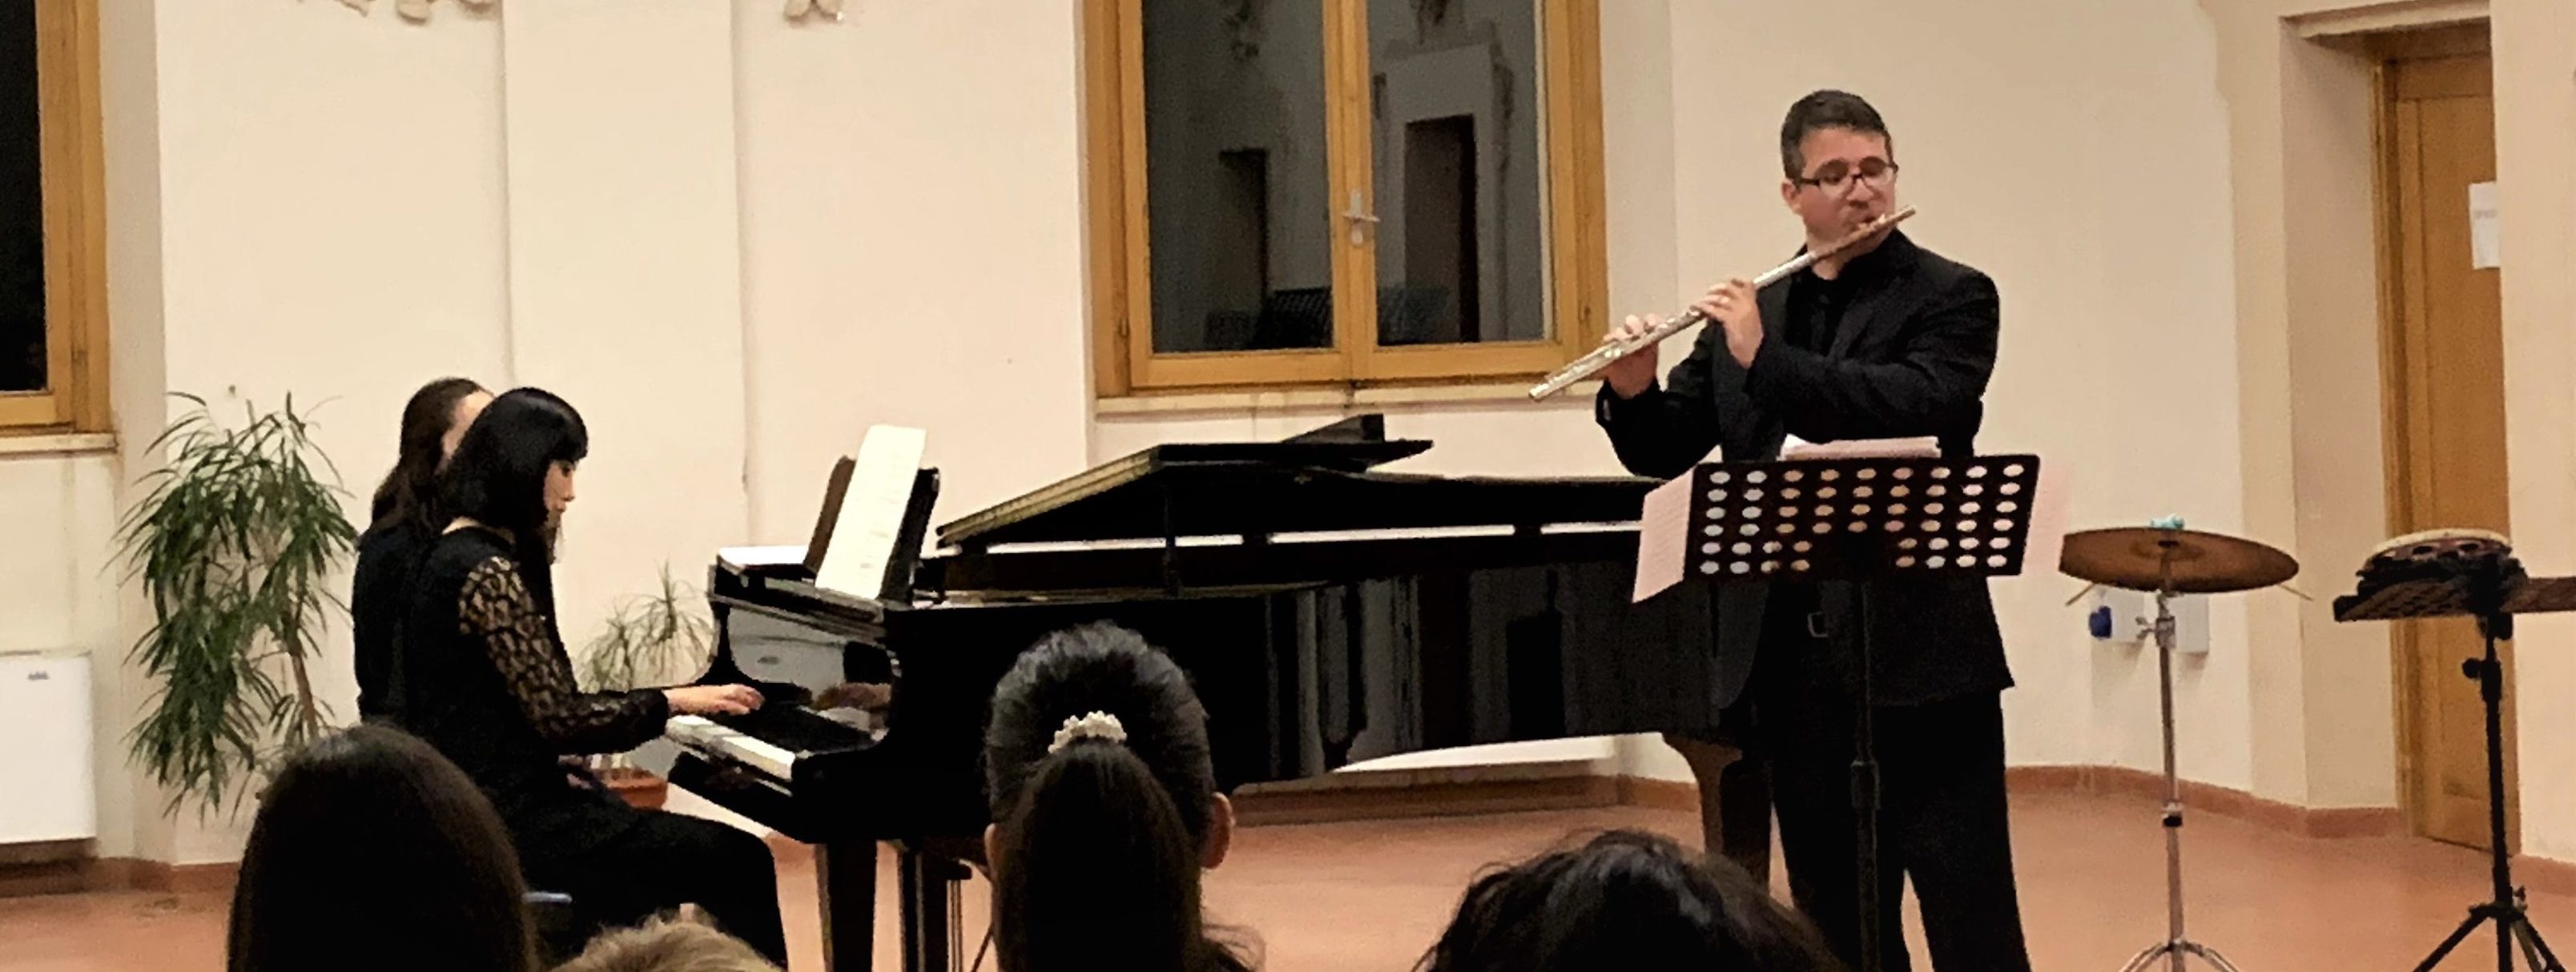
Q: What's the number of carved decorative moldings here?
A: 2